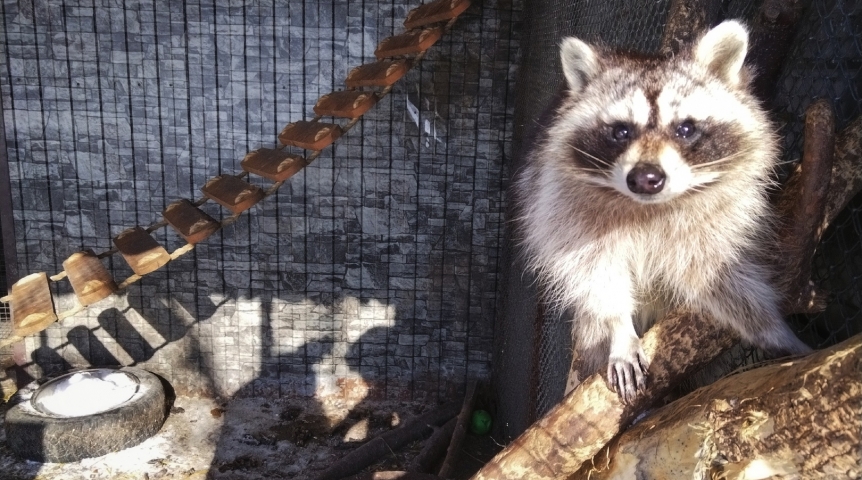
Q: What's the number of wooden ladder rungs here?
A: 11